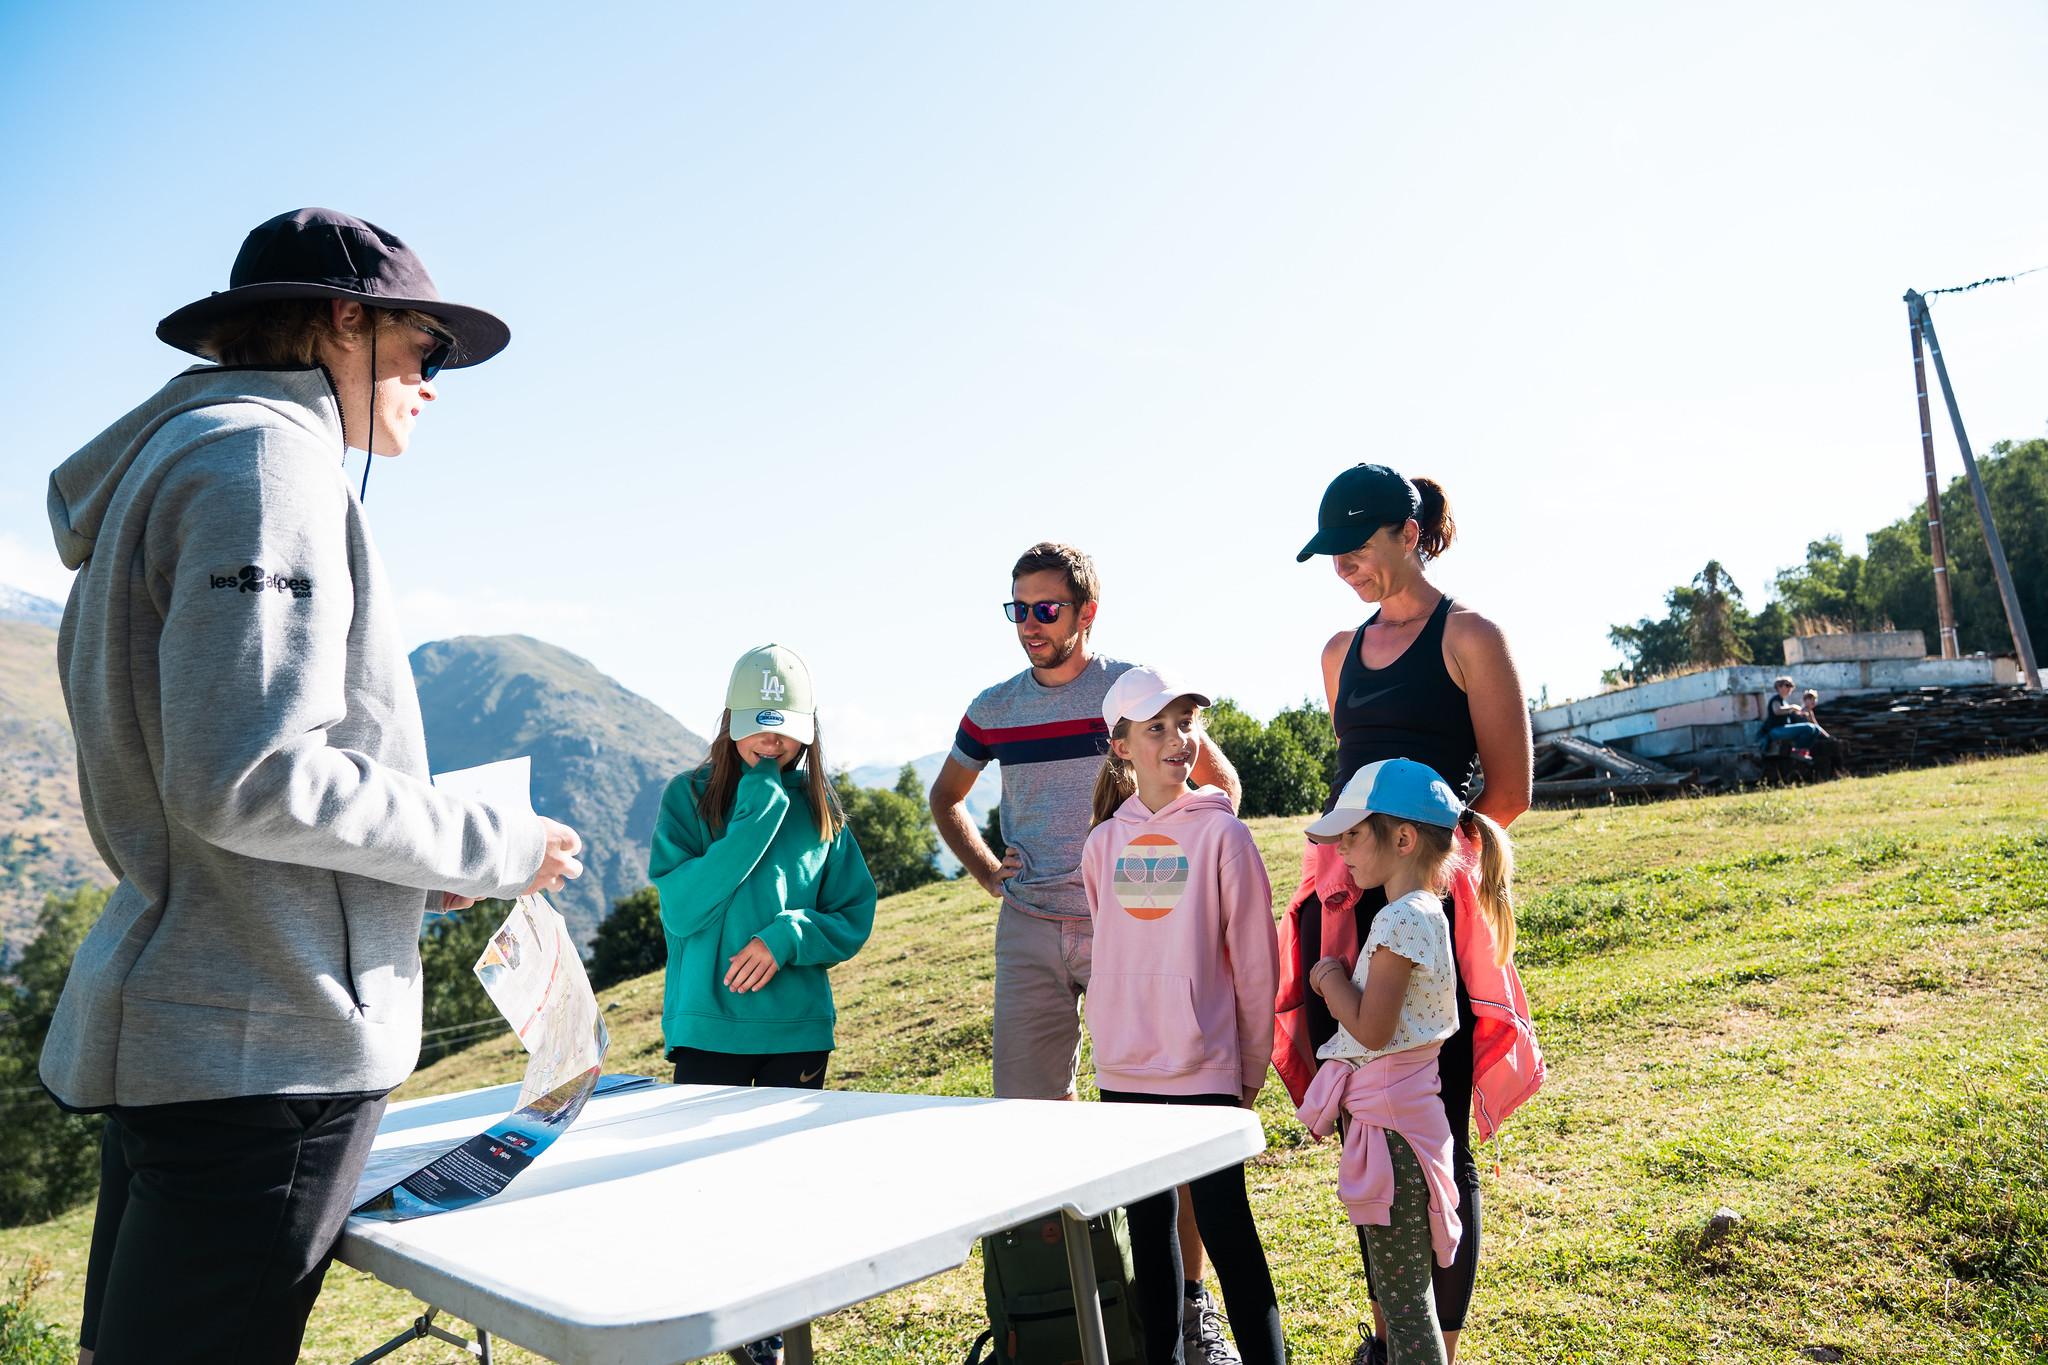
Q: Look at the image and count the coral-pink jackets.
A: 1